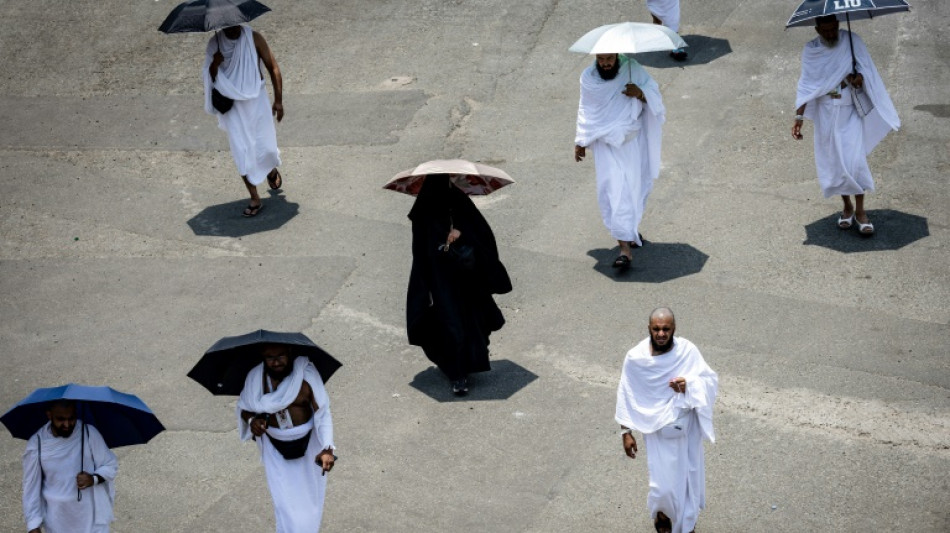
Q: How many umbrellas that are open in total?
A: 6